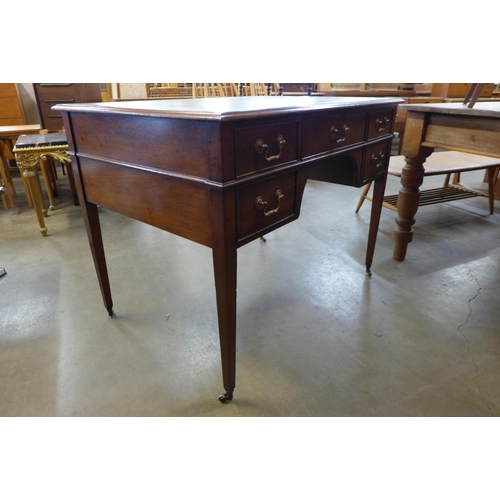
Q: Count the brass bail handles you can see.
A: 5